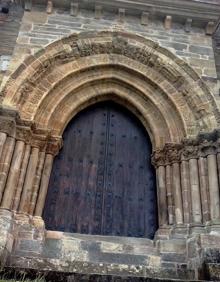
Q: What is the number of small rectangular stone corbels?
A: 9